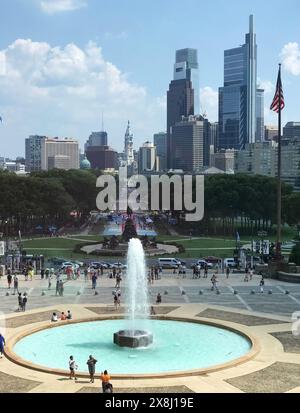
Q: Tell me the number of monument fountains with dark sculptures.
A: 1